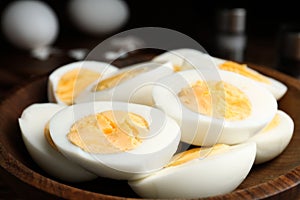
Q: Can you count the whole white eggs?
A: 2